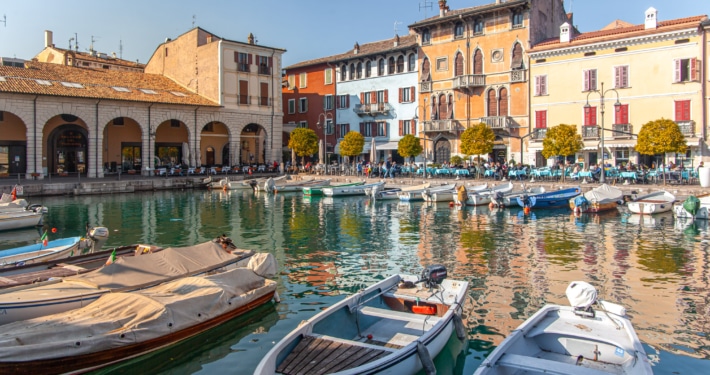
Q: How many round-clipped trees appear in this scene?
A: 6